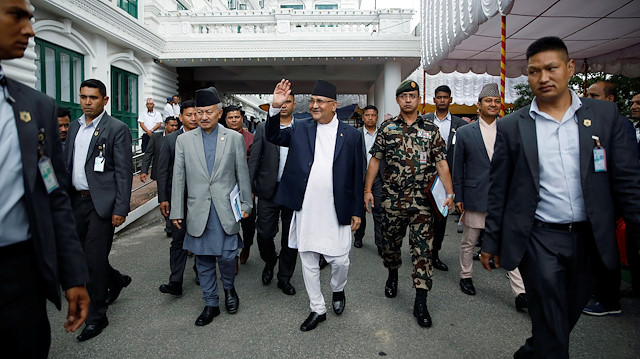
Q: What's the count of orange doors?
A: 0